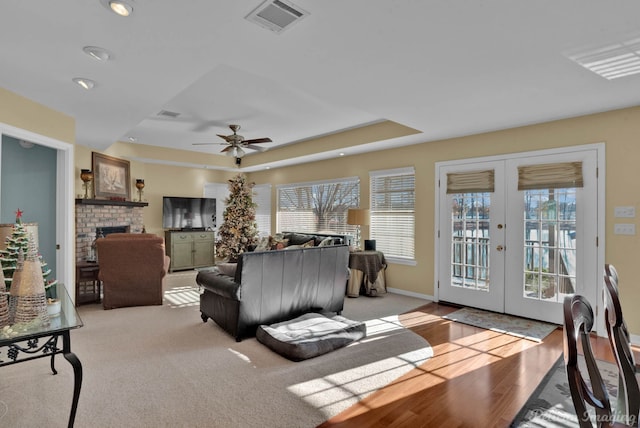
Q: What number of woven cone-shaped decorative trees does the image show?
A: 3